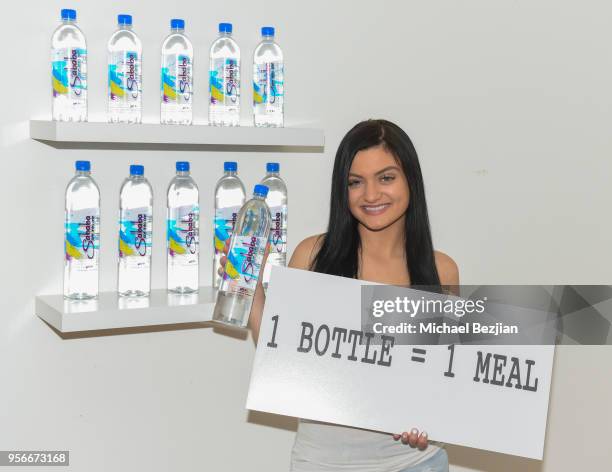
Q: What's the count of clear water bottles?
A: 11